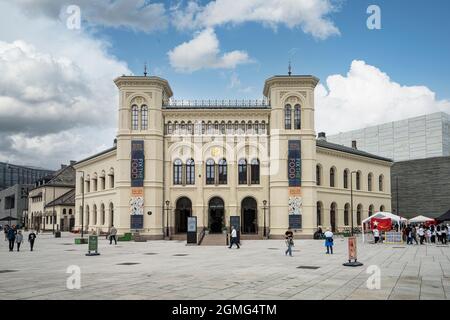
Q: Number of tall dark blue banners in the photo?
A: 2